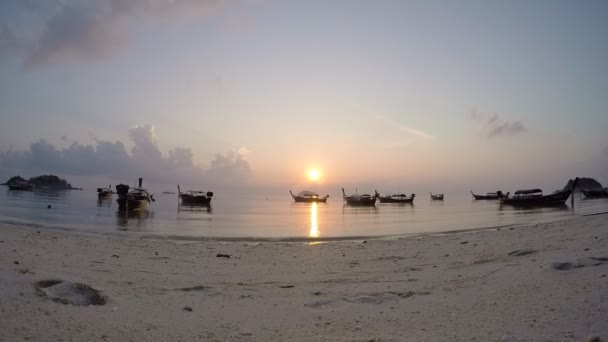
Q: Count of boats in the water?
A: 11